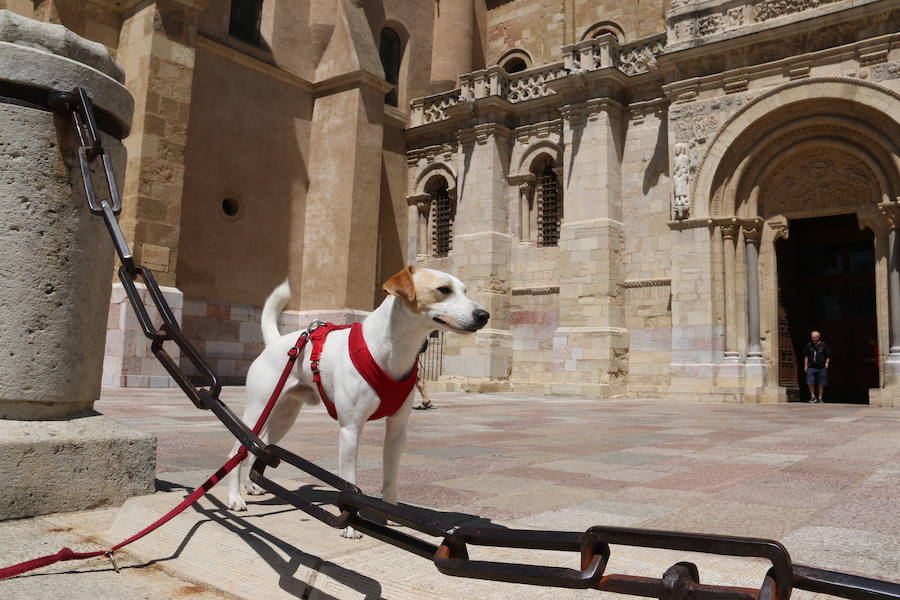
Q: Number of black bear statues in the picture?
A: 0